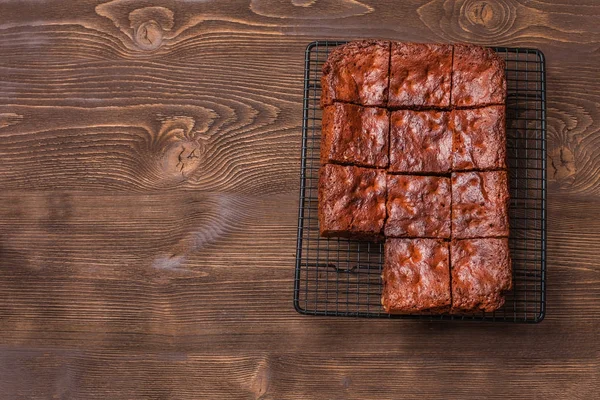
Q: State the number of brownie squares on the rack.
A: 11